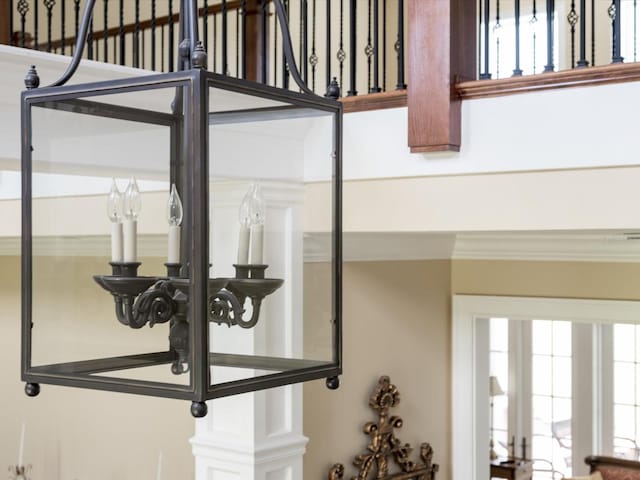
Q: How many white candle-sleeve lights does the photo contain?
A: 5